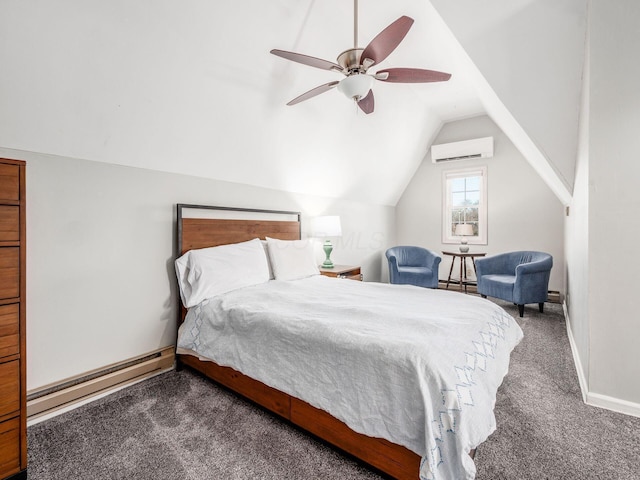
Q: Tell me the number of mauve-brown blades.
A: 5